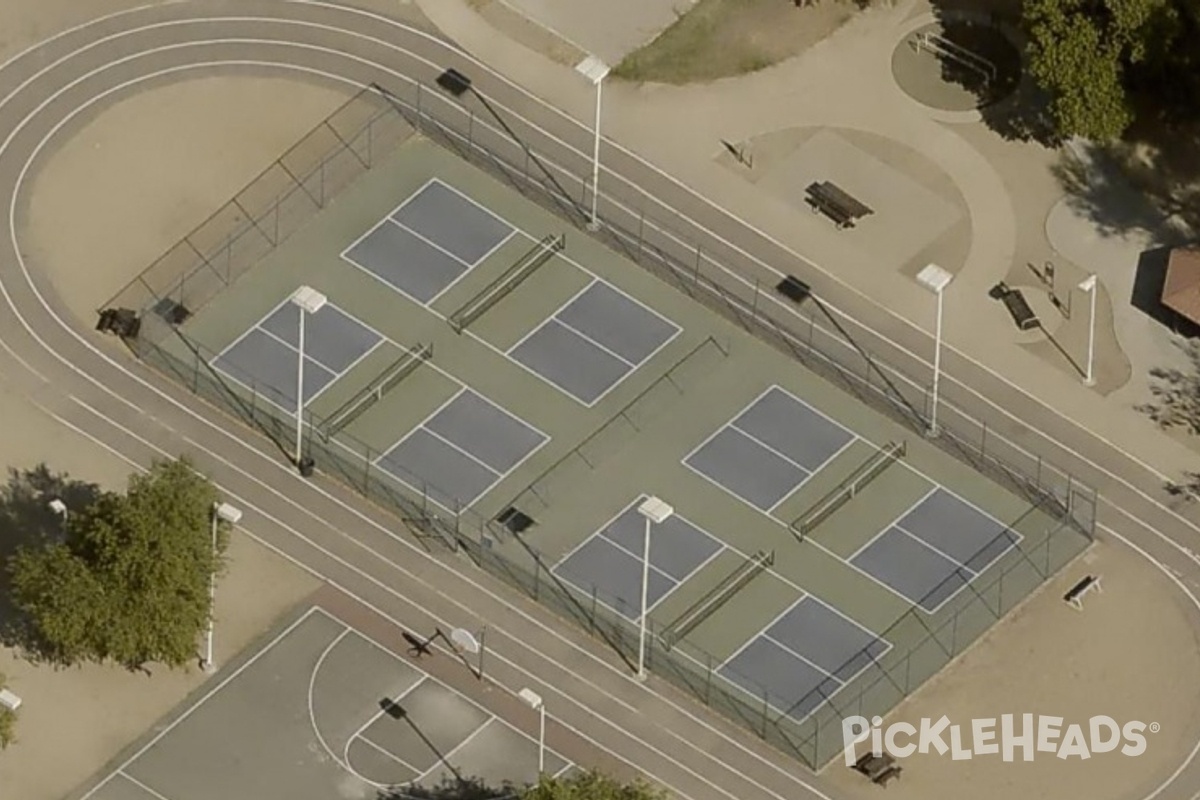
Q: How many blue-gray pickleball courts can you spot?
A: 4